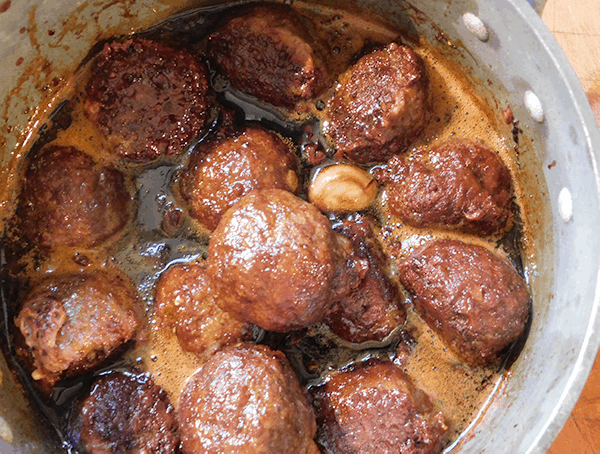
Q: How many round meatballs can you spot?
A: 14